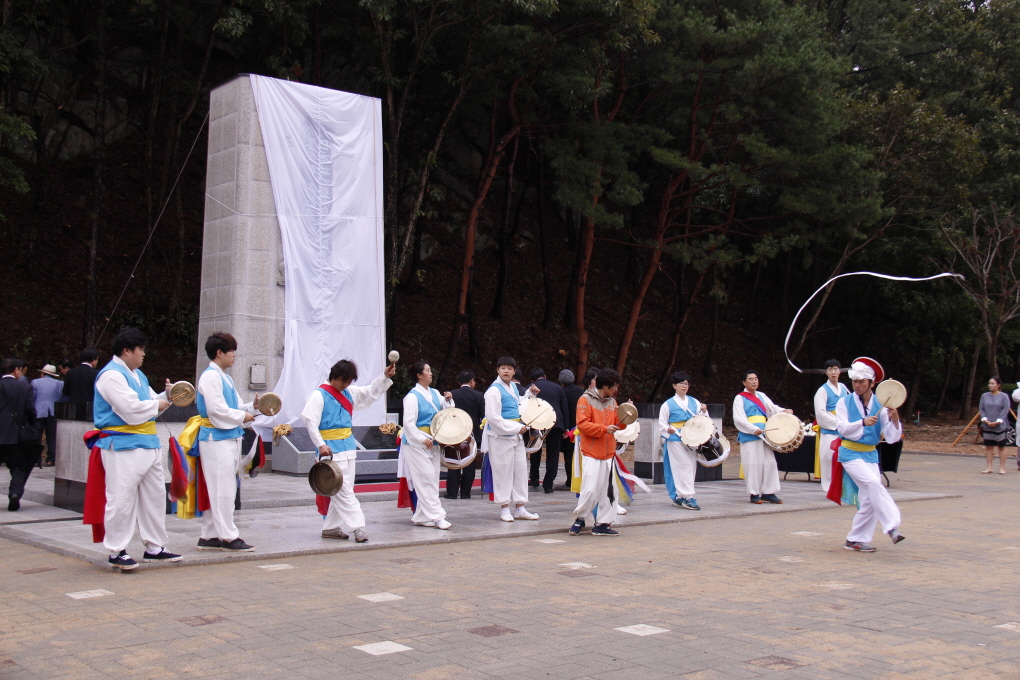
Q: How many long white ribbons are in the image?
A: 1